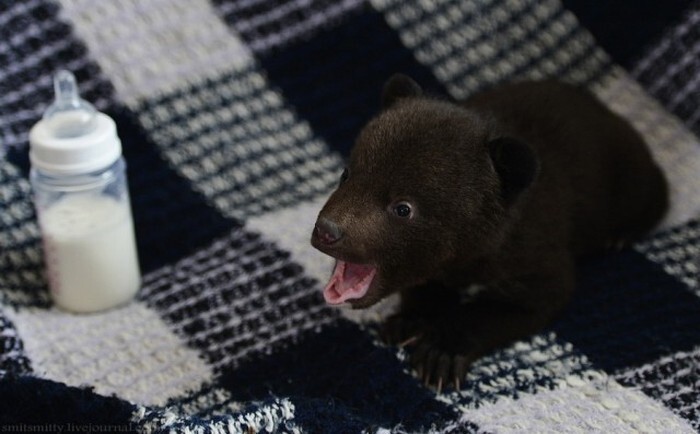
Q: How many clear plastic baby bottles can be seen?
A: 1